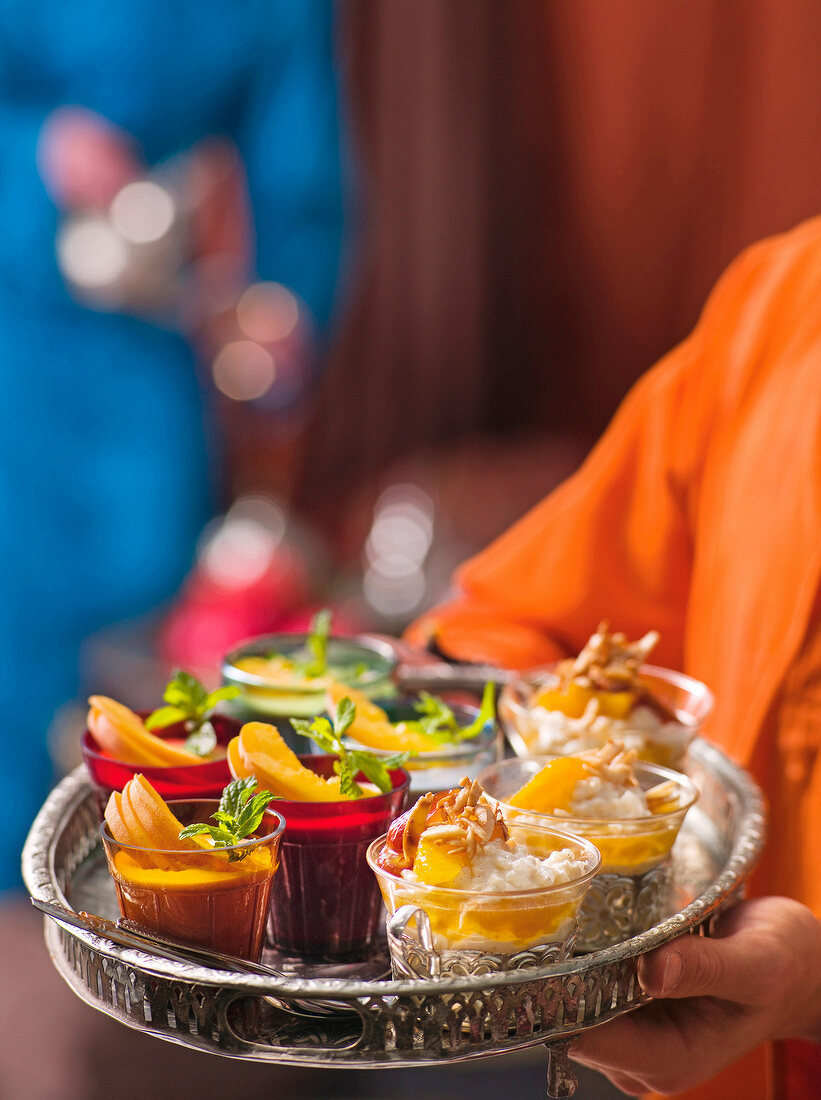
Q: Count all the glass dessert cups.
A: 8